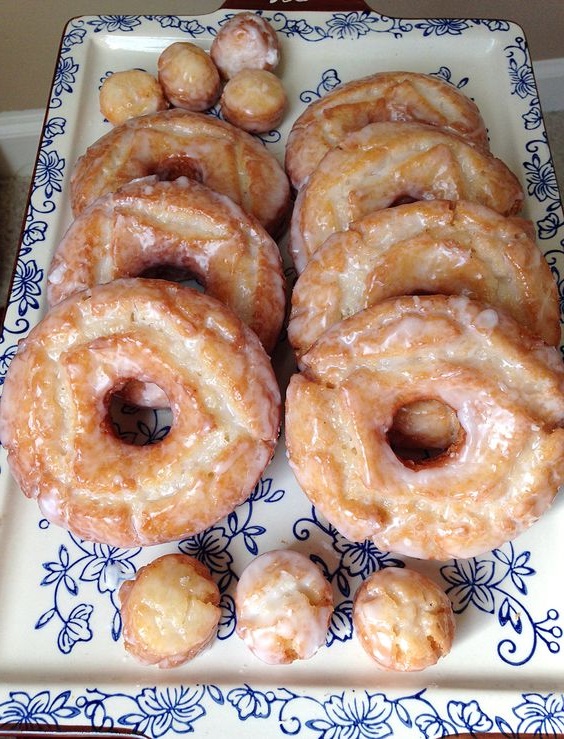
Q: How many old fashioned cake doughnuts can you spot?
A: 7